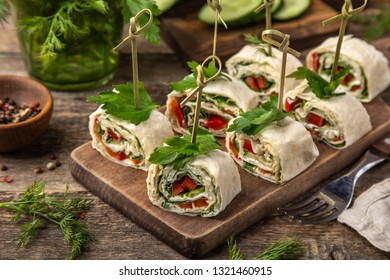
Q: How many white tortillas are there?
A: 7